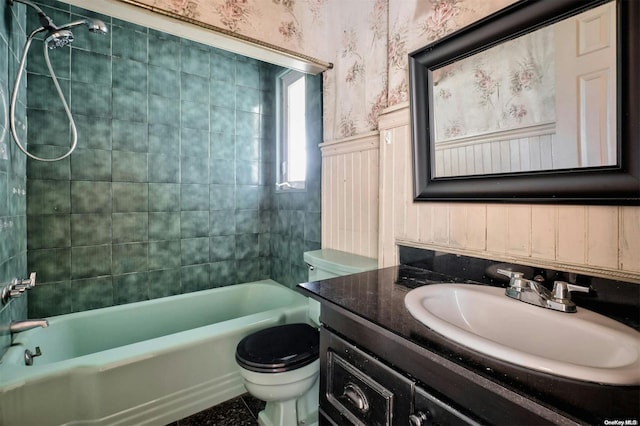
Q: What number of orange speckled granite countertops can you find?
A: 0